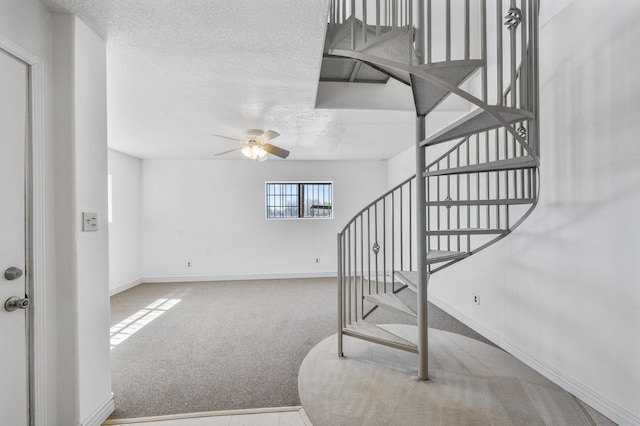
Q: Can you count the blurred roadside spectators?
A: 0